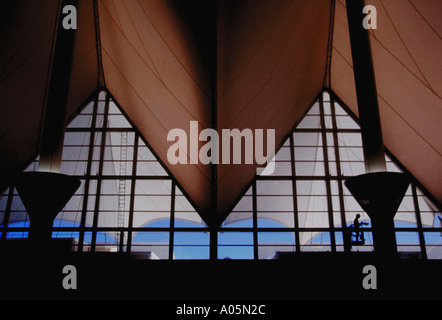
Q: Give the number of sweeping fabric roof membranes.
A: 4